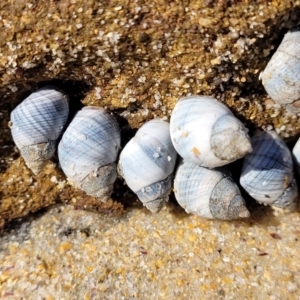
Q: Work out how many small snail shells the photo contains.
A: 8